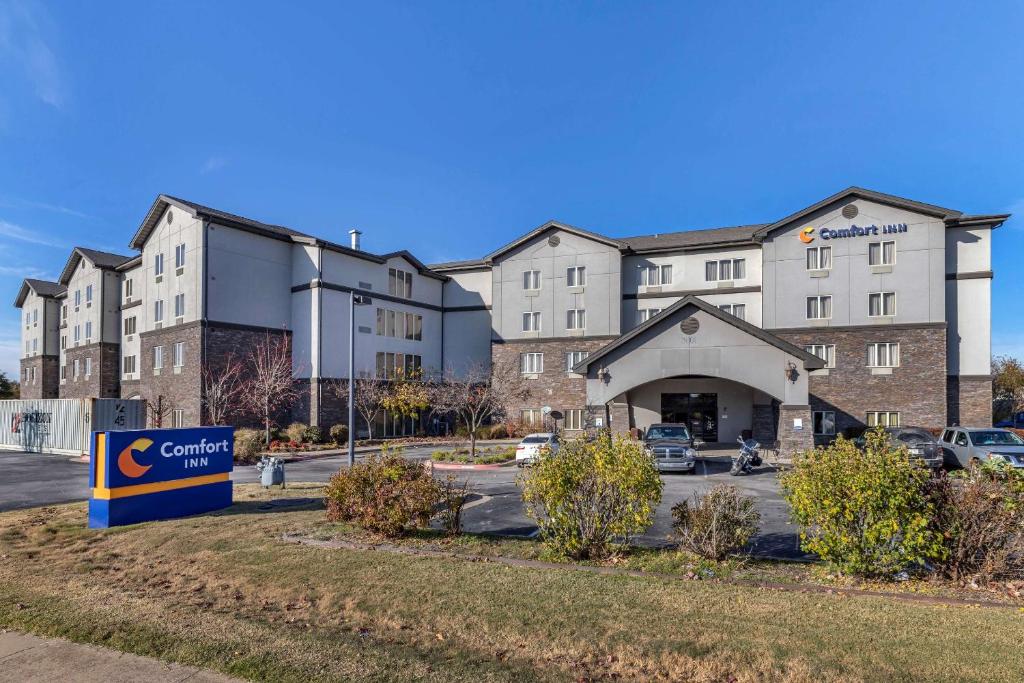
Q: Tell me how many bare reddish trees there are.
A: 2